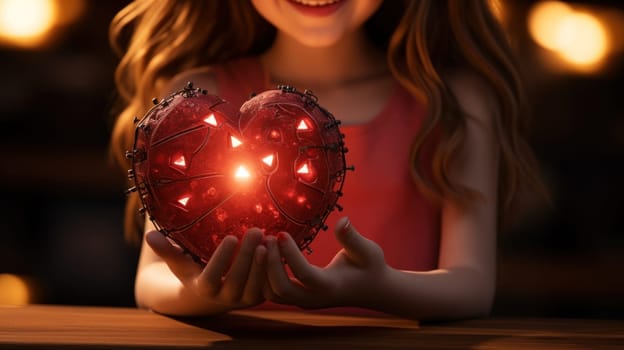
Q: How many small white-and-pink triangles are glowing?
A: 8